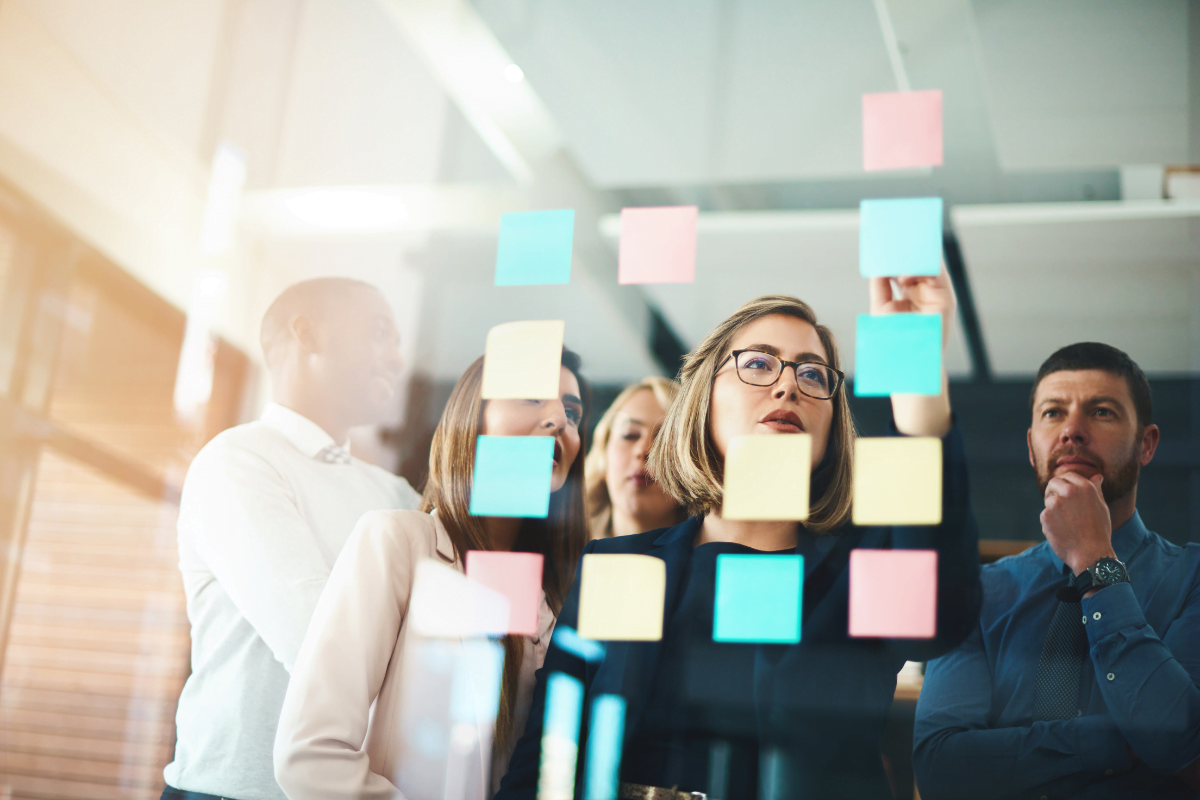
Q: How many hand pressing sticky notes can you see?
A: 1